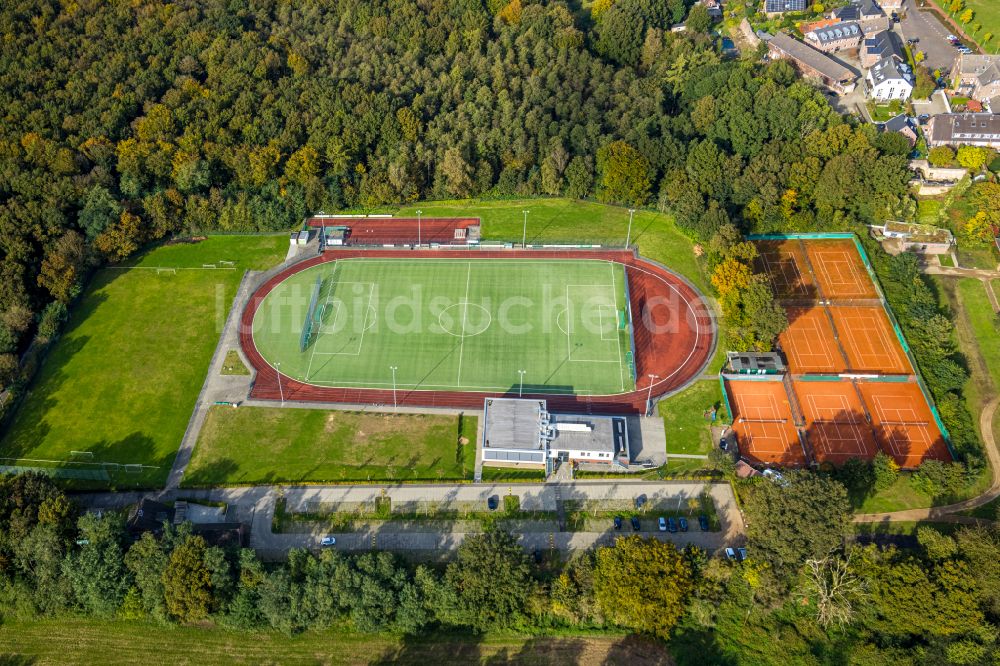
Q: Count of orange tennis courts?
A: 7